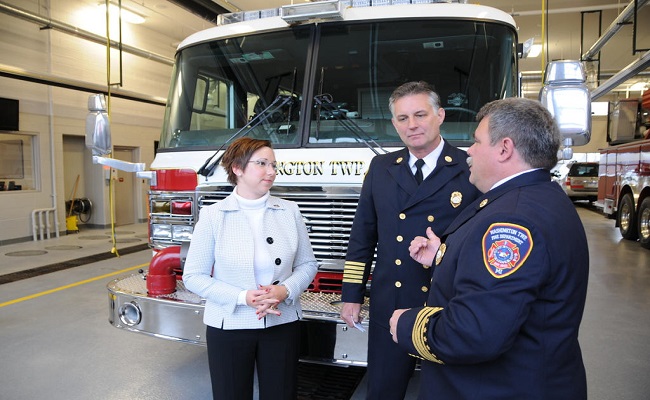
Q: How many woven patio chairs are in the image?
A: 0